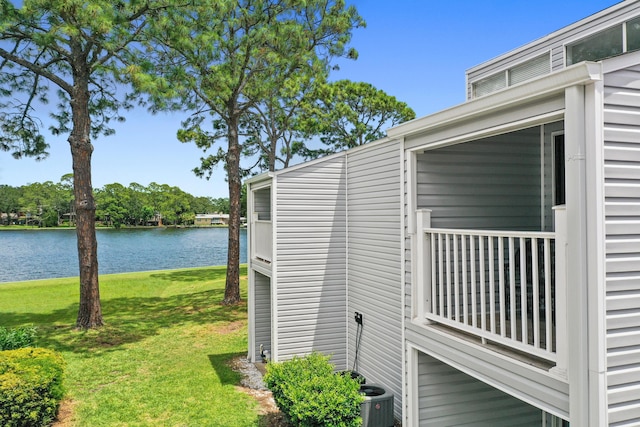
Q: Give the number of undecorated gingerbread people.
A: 0